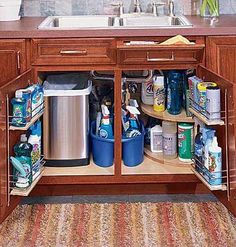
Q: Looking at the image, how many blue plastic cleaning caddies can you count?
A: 2